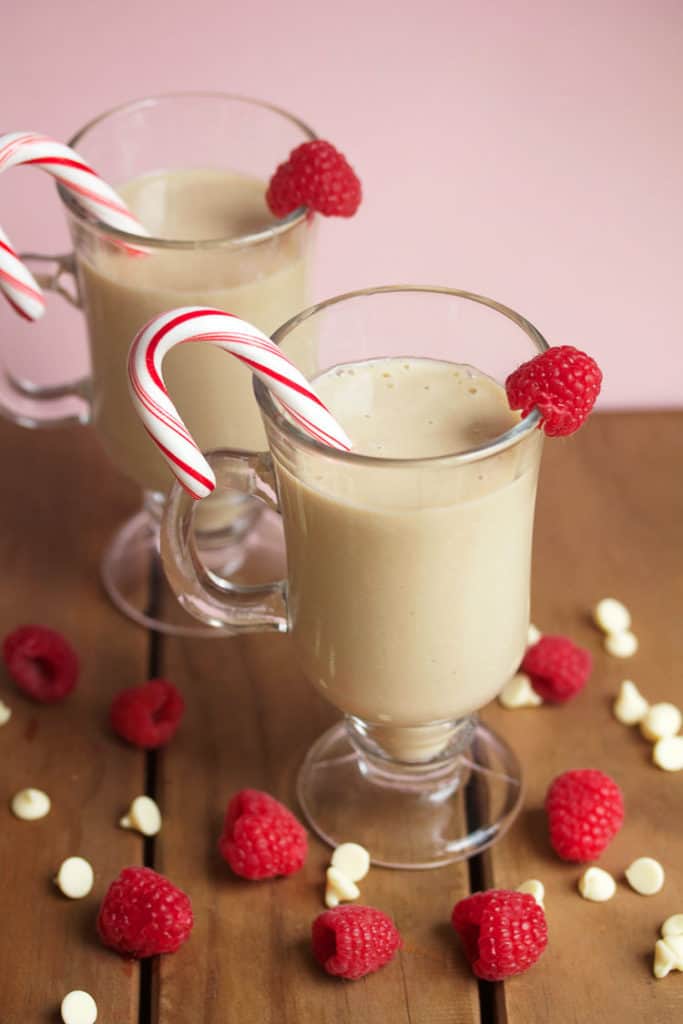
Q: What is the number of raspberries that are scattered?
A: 8